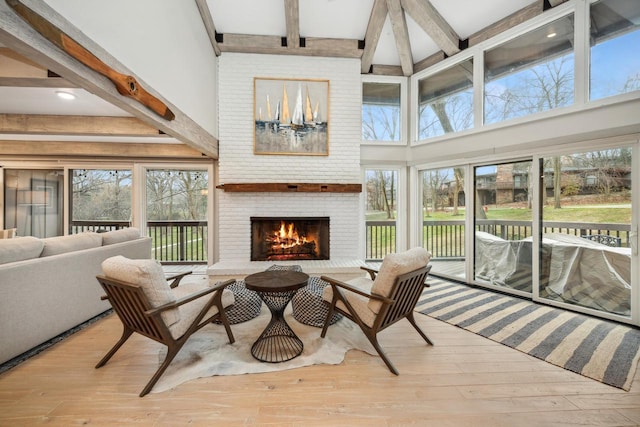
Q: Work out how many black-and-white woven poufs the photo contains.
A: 3